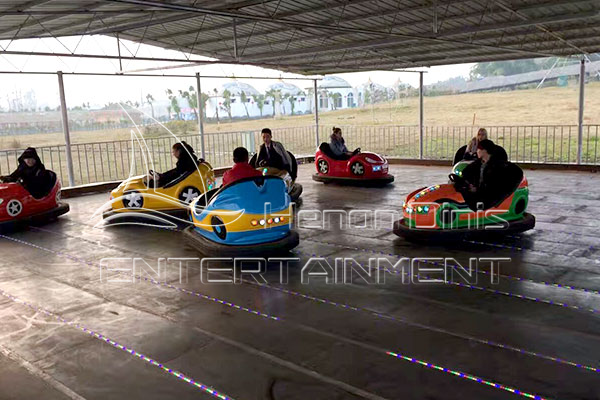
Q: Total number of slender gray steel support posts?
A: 5